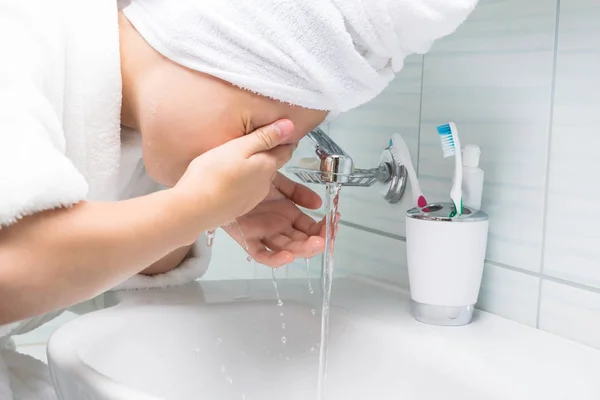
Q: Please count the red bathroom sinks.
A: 0